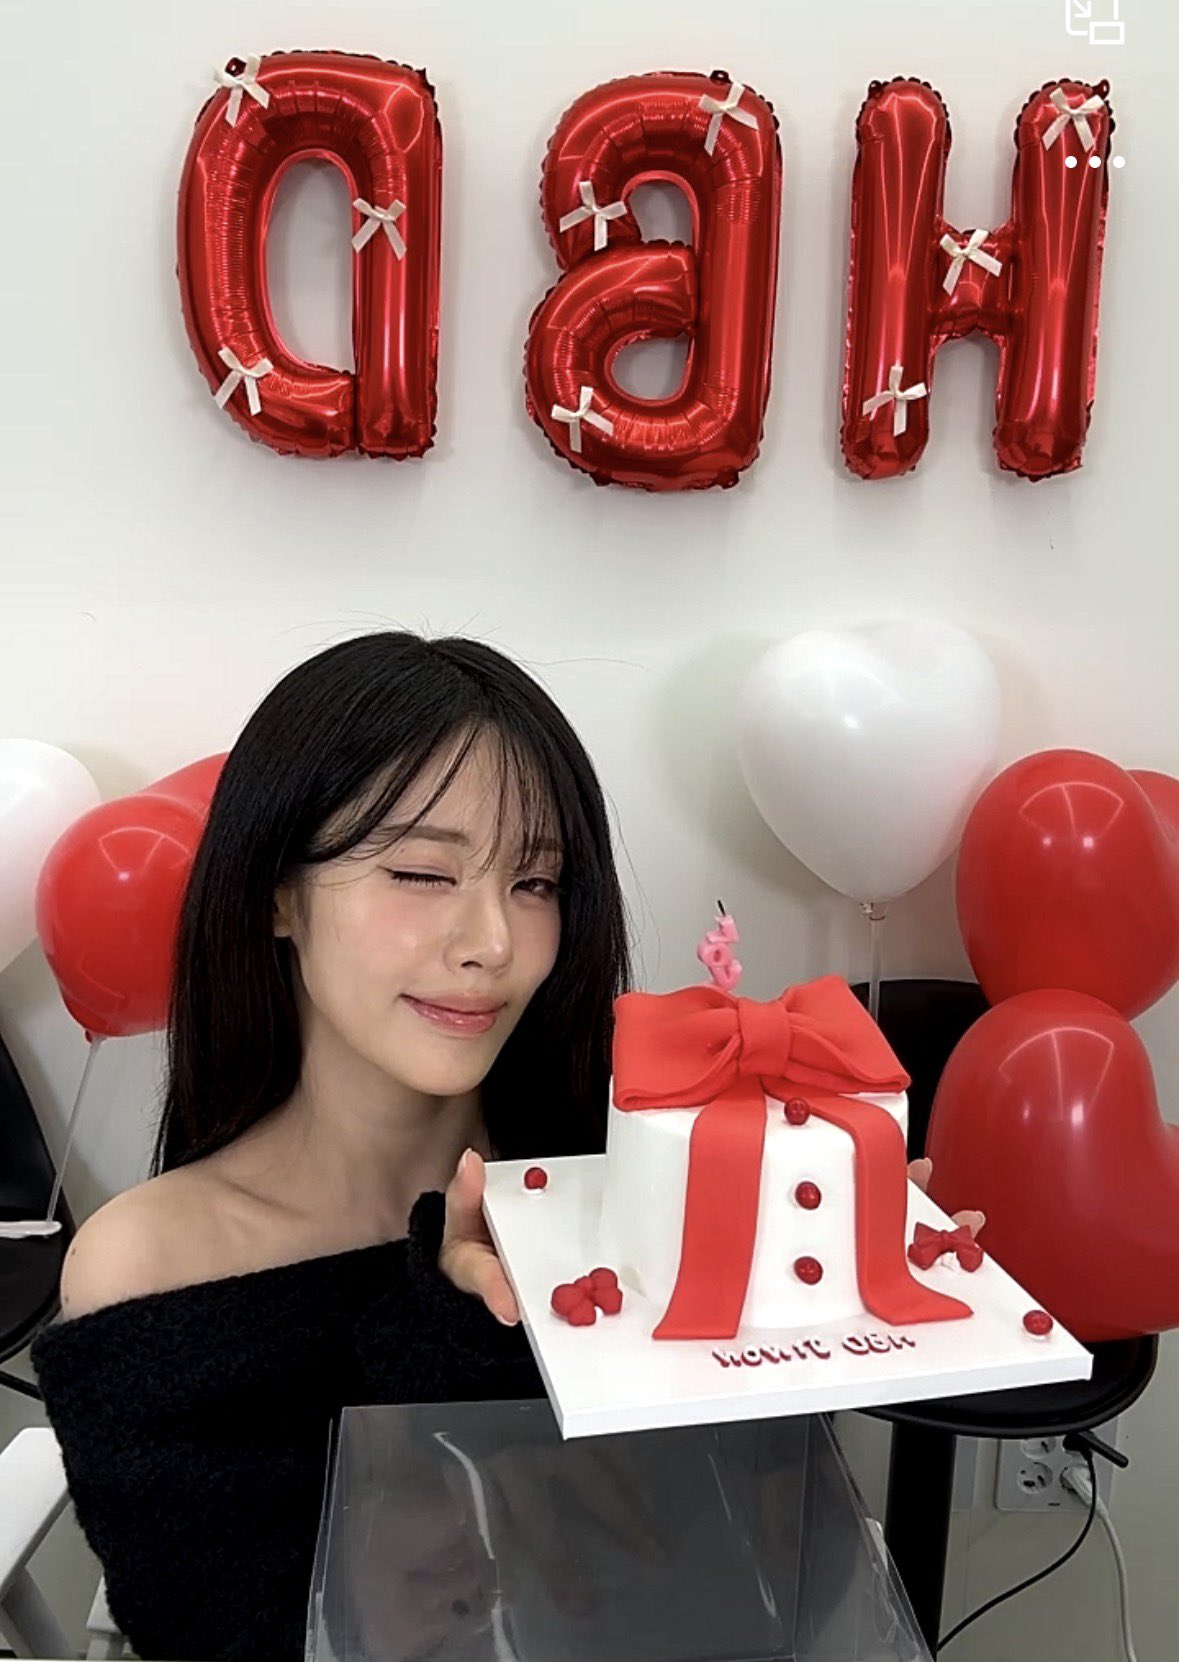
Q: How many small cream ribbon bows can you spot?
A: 9